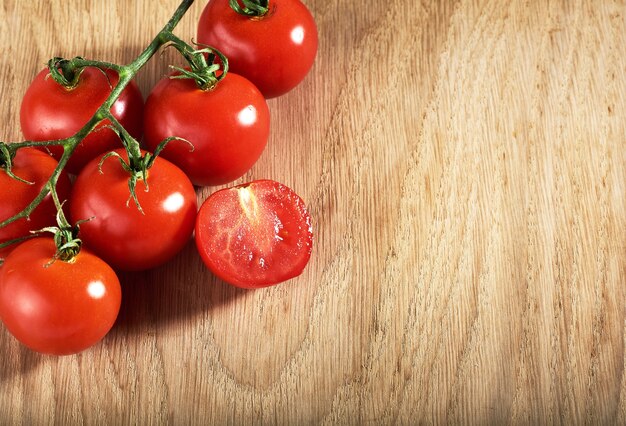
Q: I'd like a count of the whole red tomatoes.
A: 6